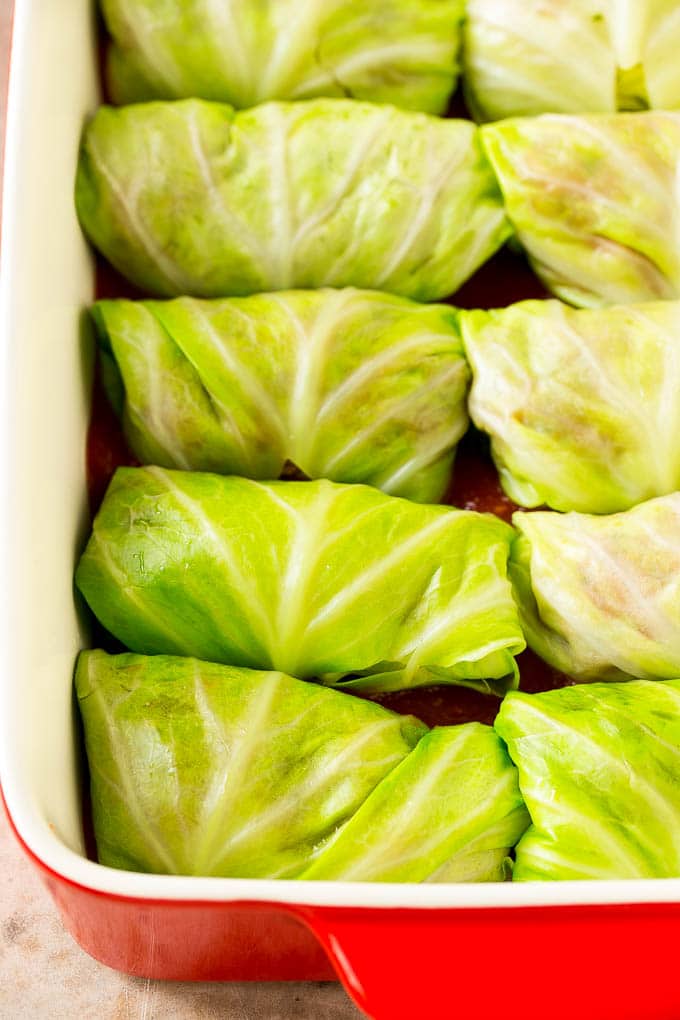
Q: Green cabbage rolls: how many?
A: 10